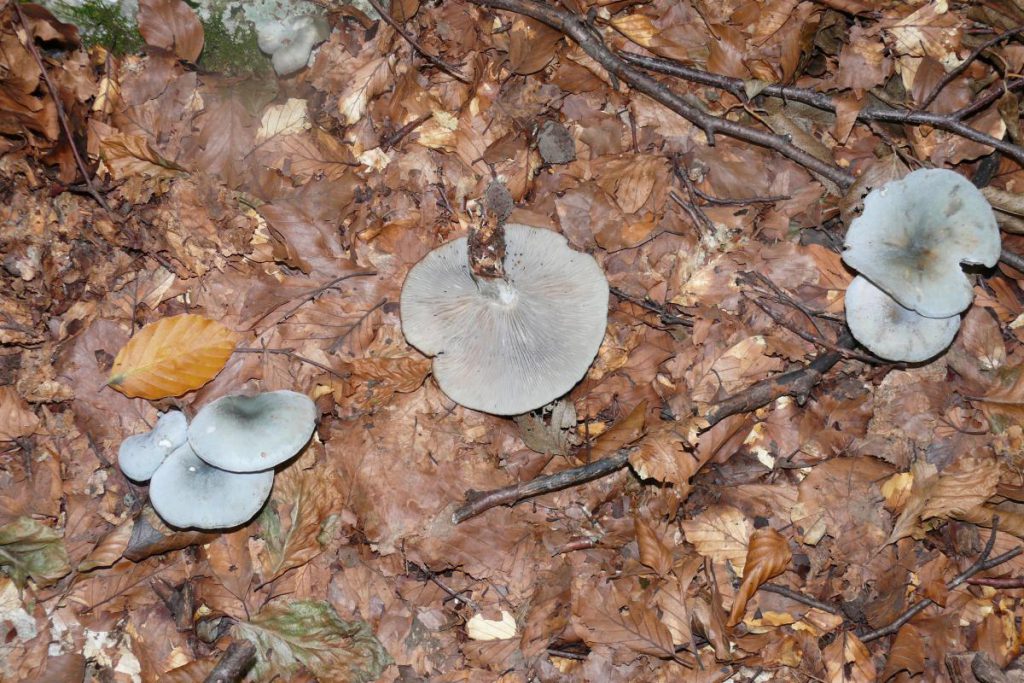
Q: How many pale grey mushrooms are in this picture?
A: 6